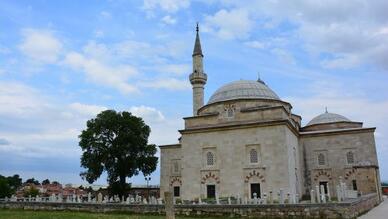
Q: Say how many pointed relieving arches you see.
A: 5